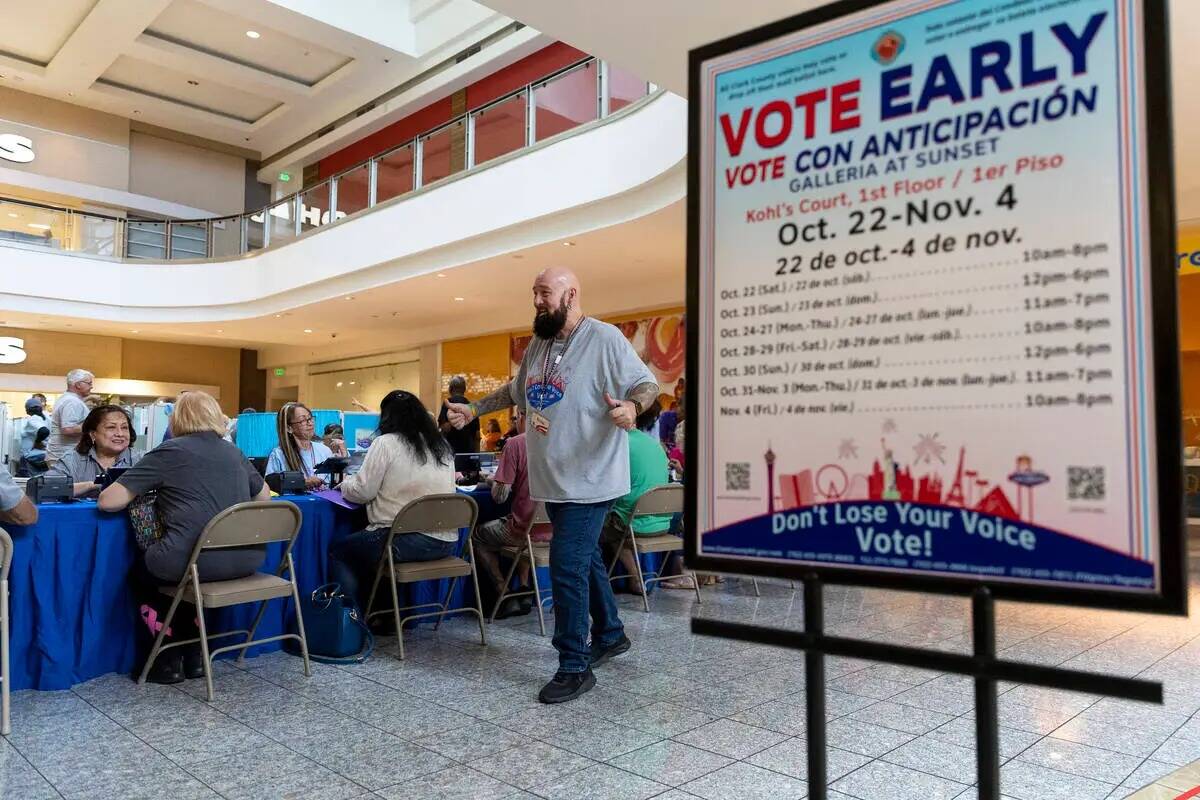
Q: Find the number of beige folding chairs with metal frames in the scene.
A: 5